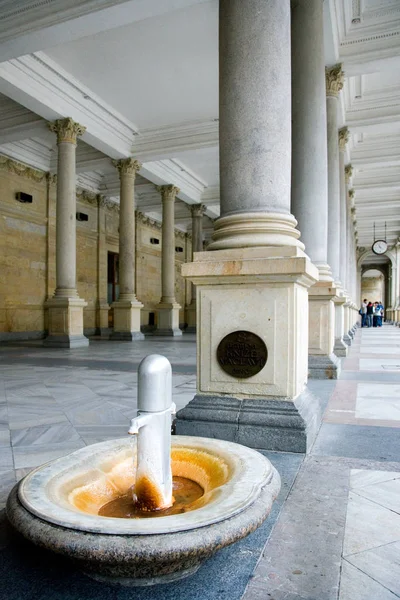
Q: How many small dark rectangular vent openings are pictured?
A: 4